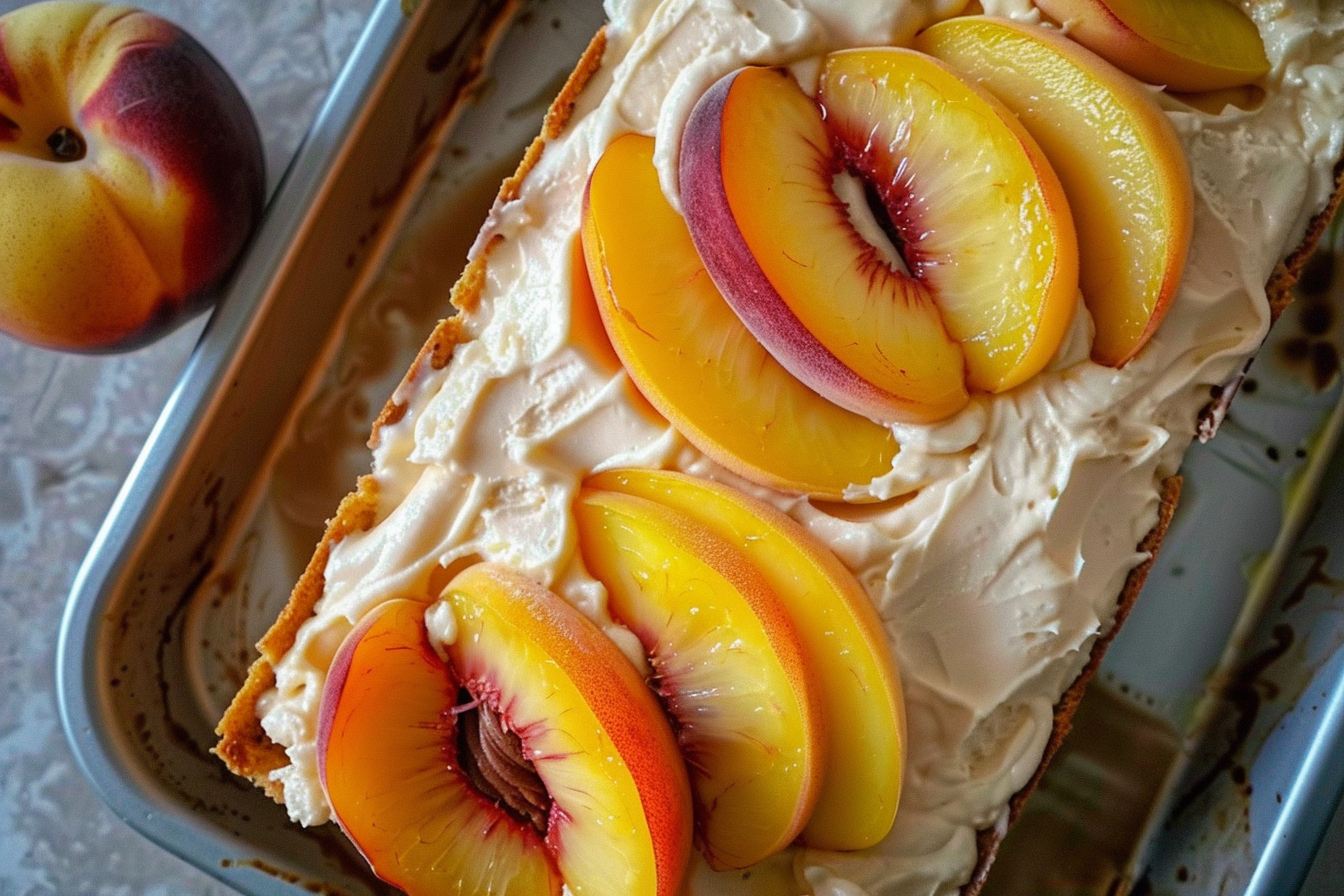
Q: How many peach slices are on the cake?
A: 9